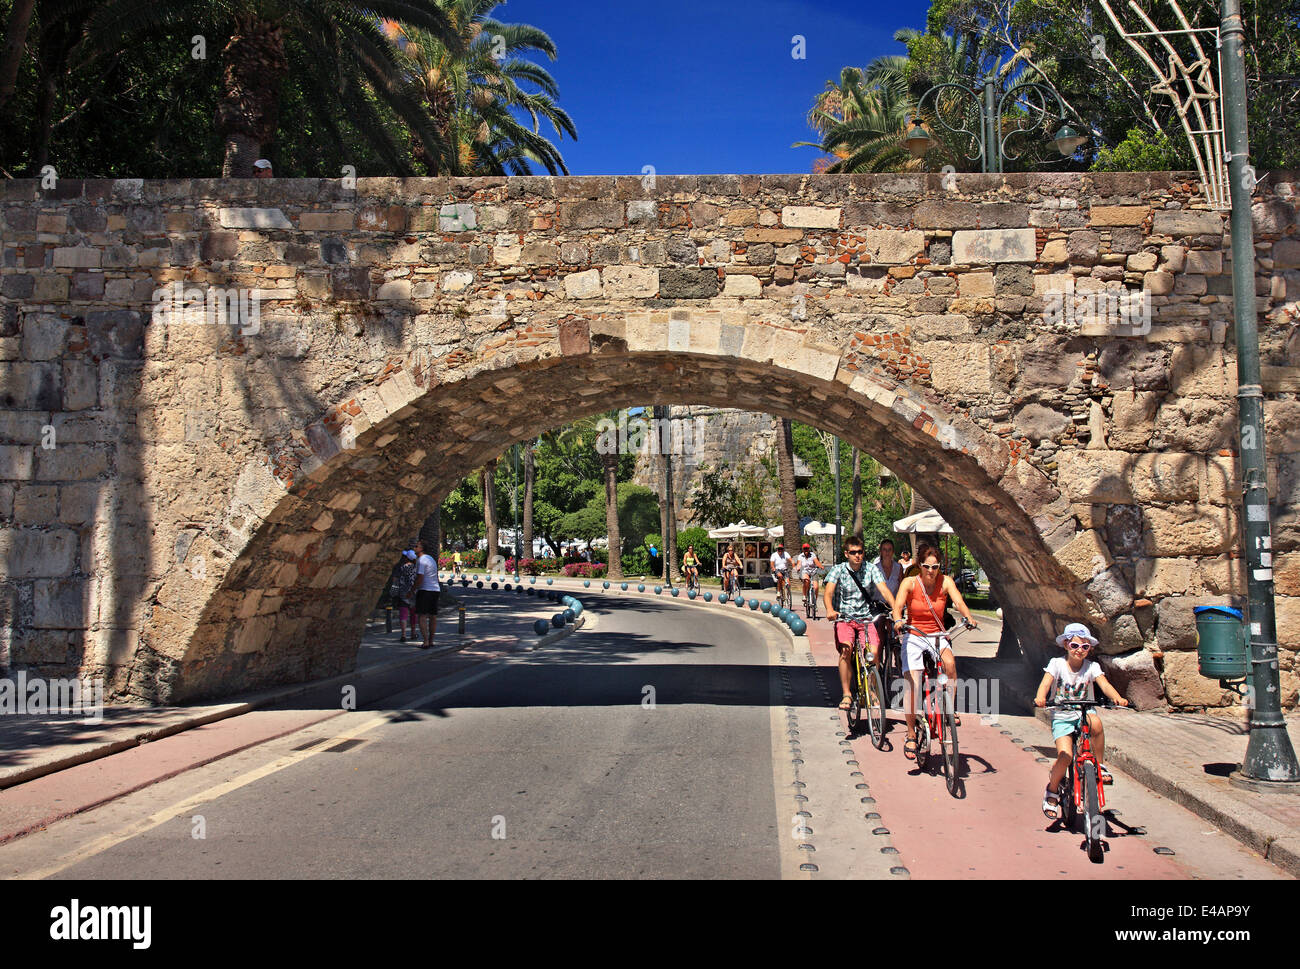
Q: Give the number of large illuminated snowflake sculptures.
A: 0